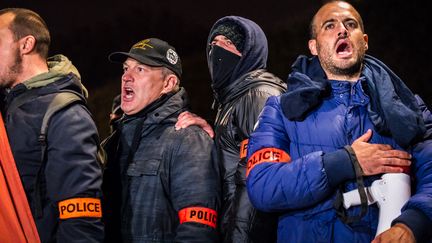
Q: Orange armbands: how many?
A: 4